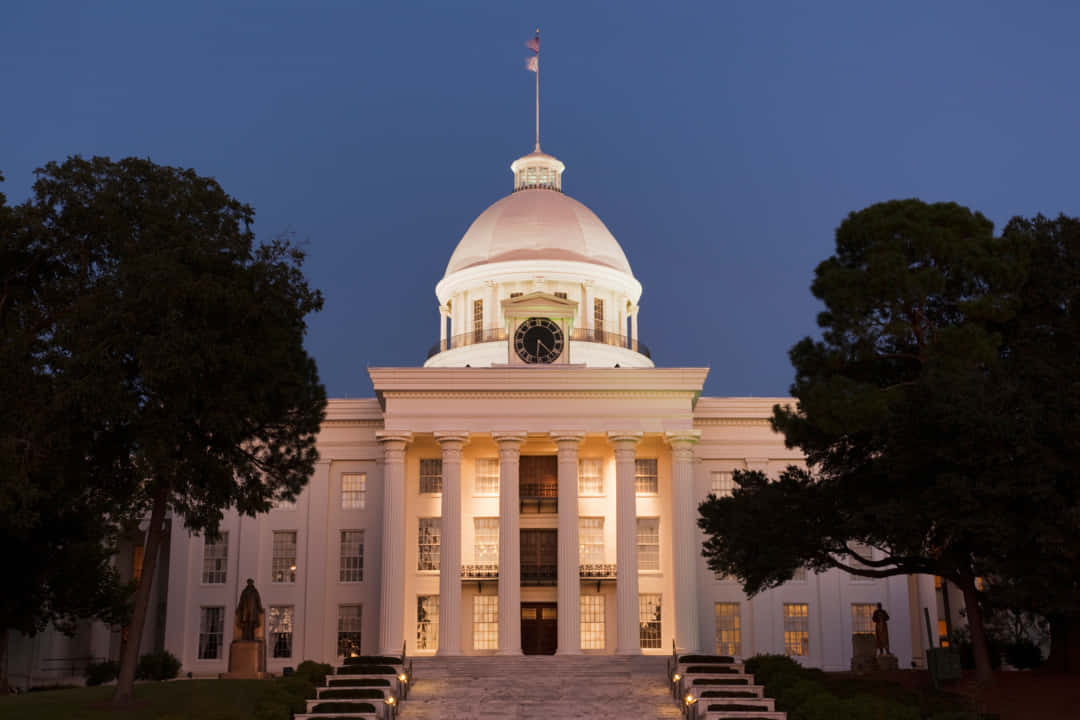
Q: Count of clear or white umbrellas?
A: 0